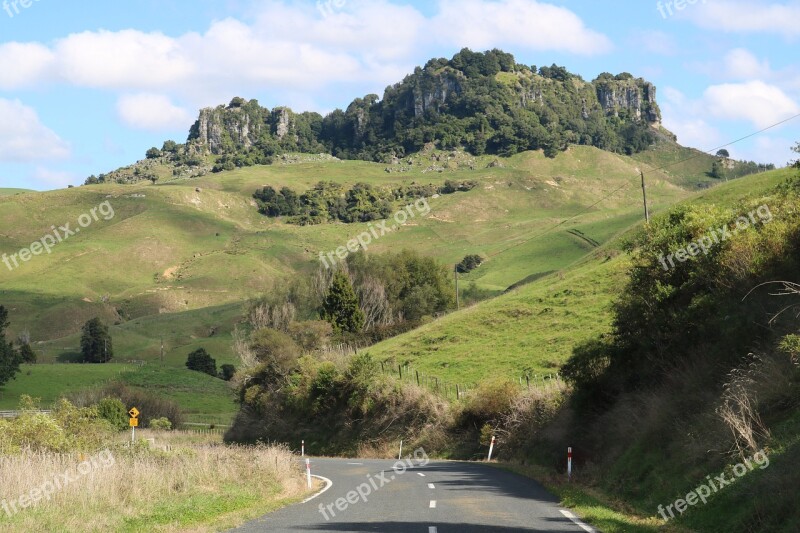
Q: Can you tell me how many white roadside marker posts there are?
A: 5